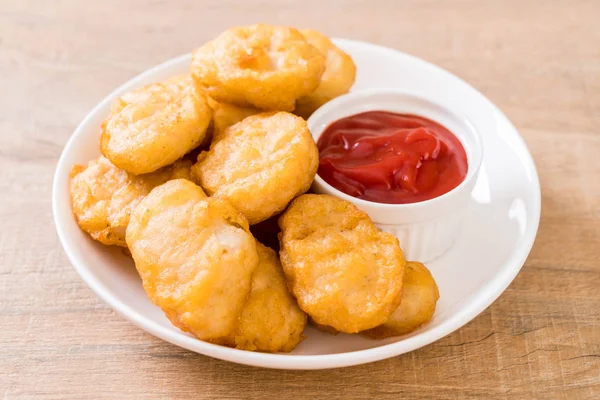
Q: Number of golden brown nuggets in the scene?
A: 10